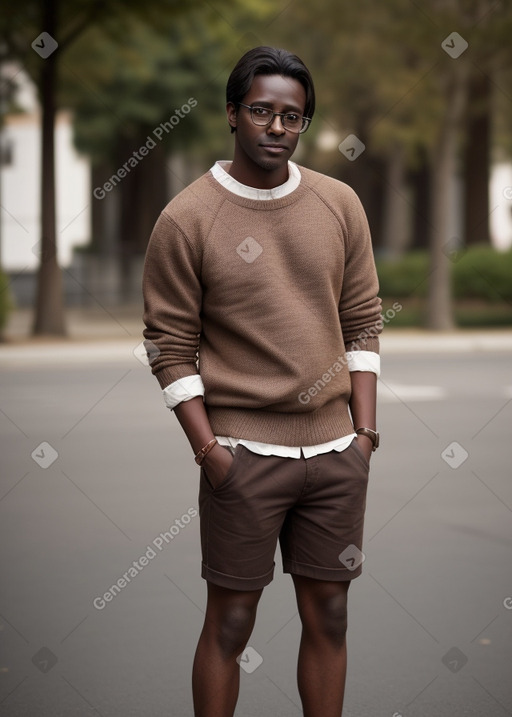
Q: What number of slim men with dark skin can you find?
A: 1